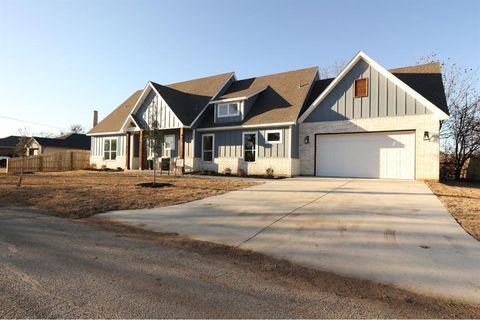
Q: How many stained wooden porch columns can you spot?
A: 3